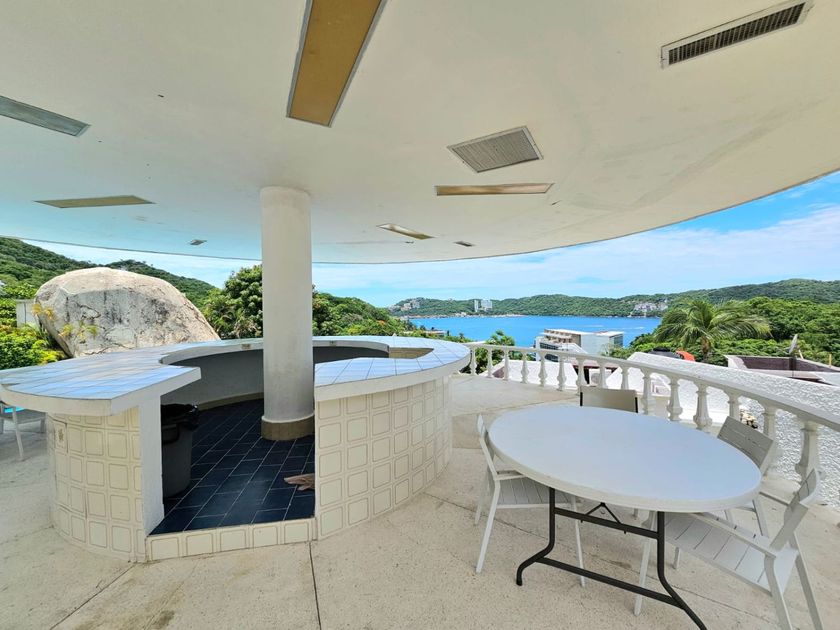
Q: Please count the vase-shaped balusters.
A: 15